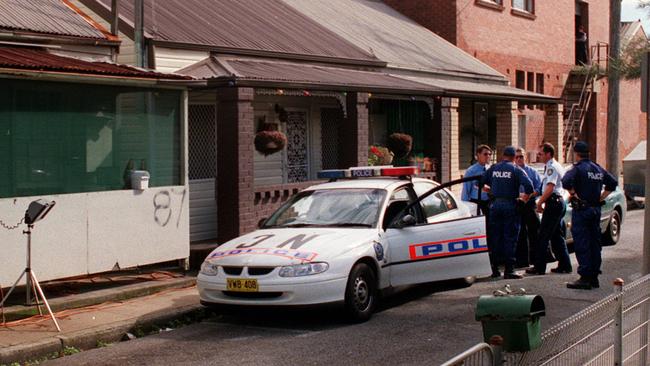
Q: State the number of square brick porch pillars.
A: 5